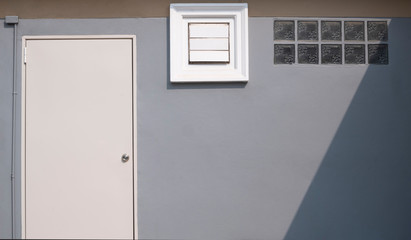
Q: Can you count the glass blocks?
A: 10